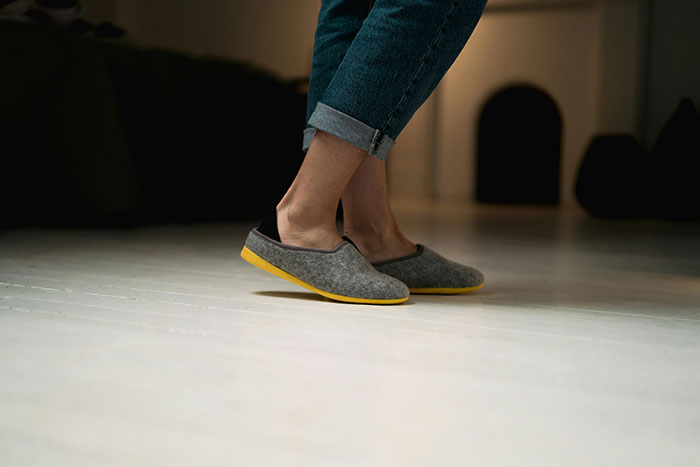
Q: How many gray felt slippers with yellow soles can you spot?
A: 2